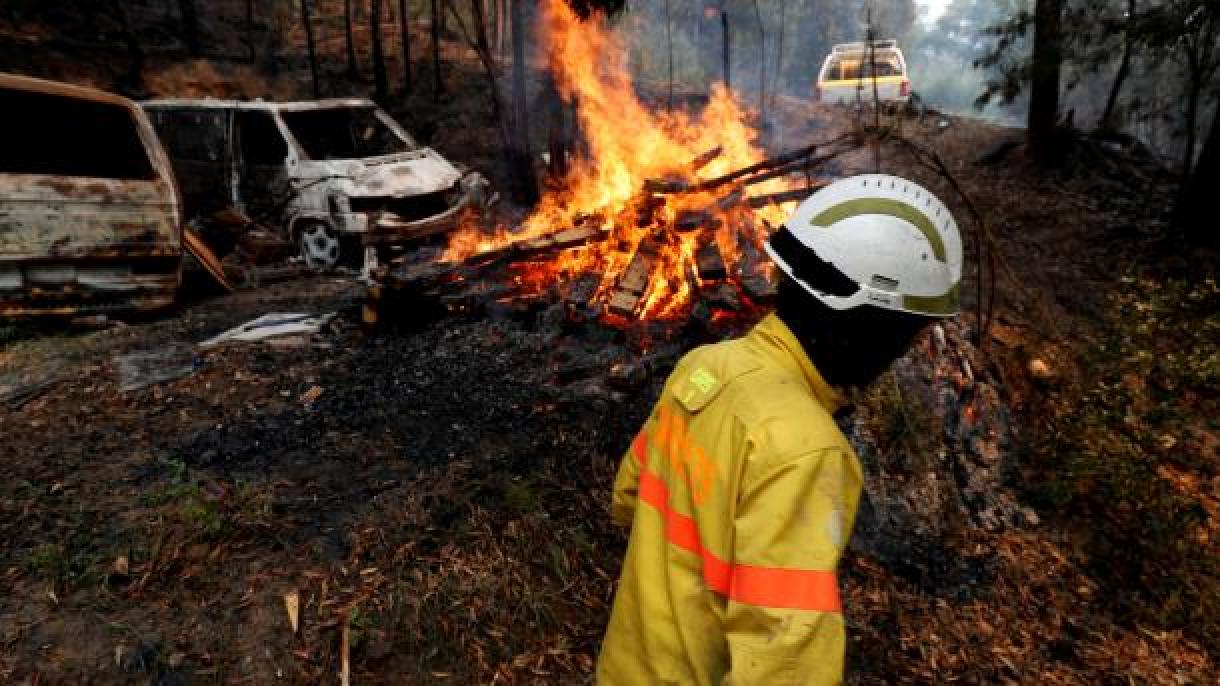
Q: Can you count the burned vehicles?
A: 2